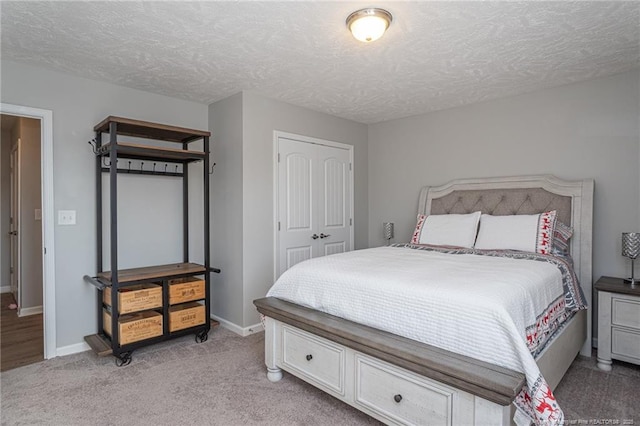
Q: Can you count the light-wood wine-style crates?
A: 4